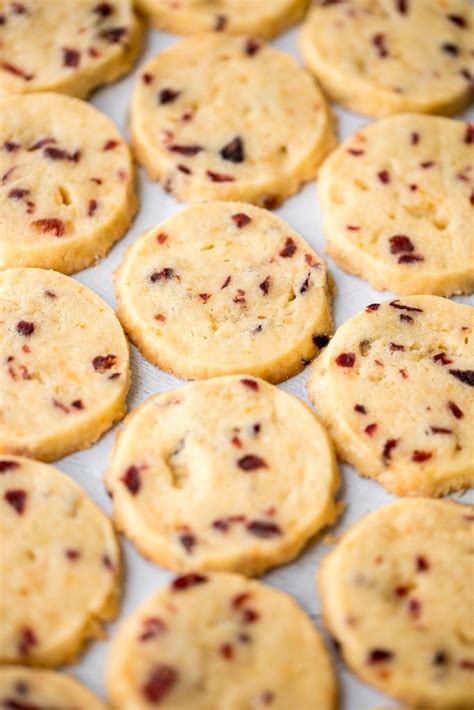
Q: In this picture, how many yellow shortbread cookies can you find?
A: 14